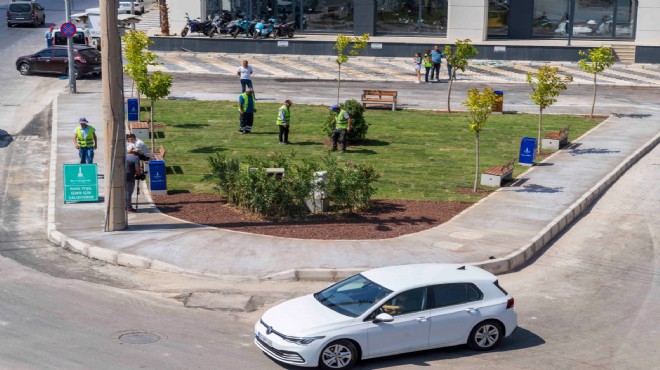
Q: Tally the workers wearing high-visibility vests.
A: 5